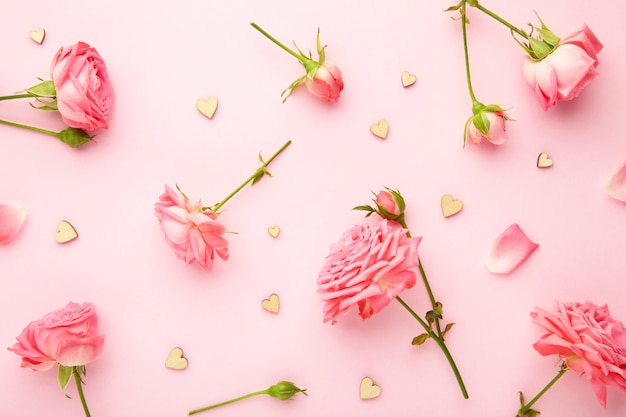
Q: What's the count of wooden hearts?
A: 11